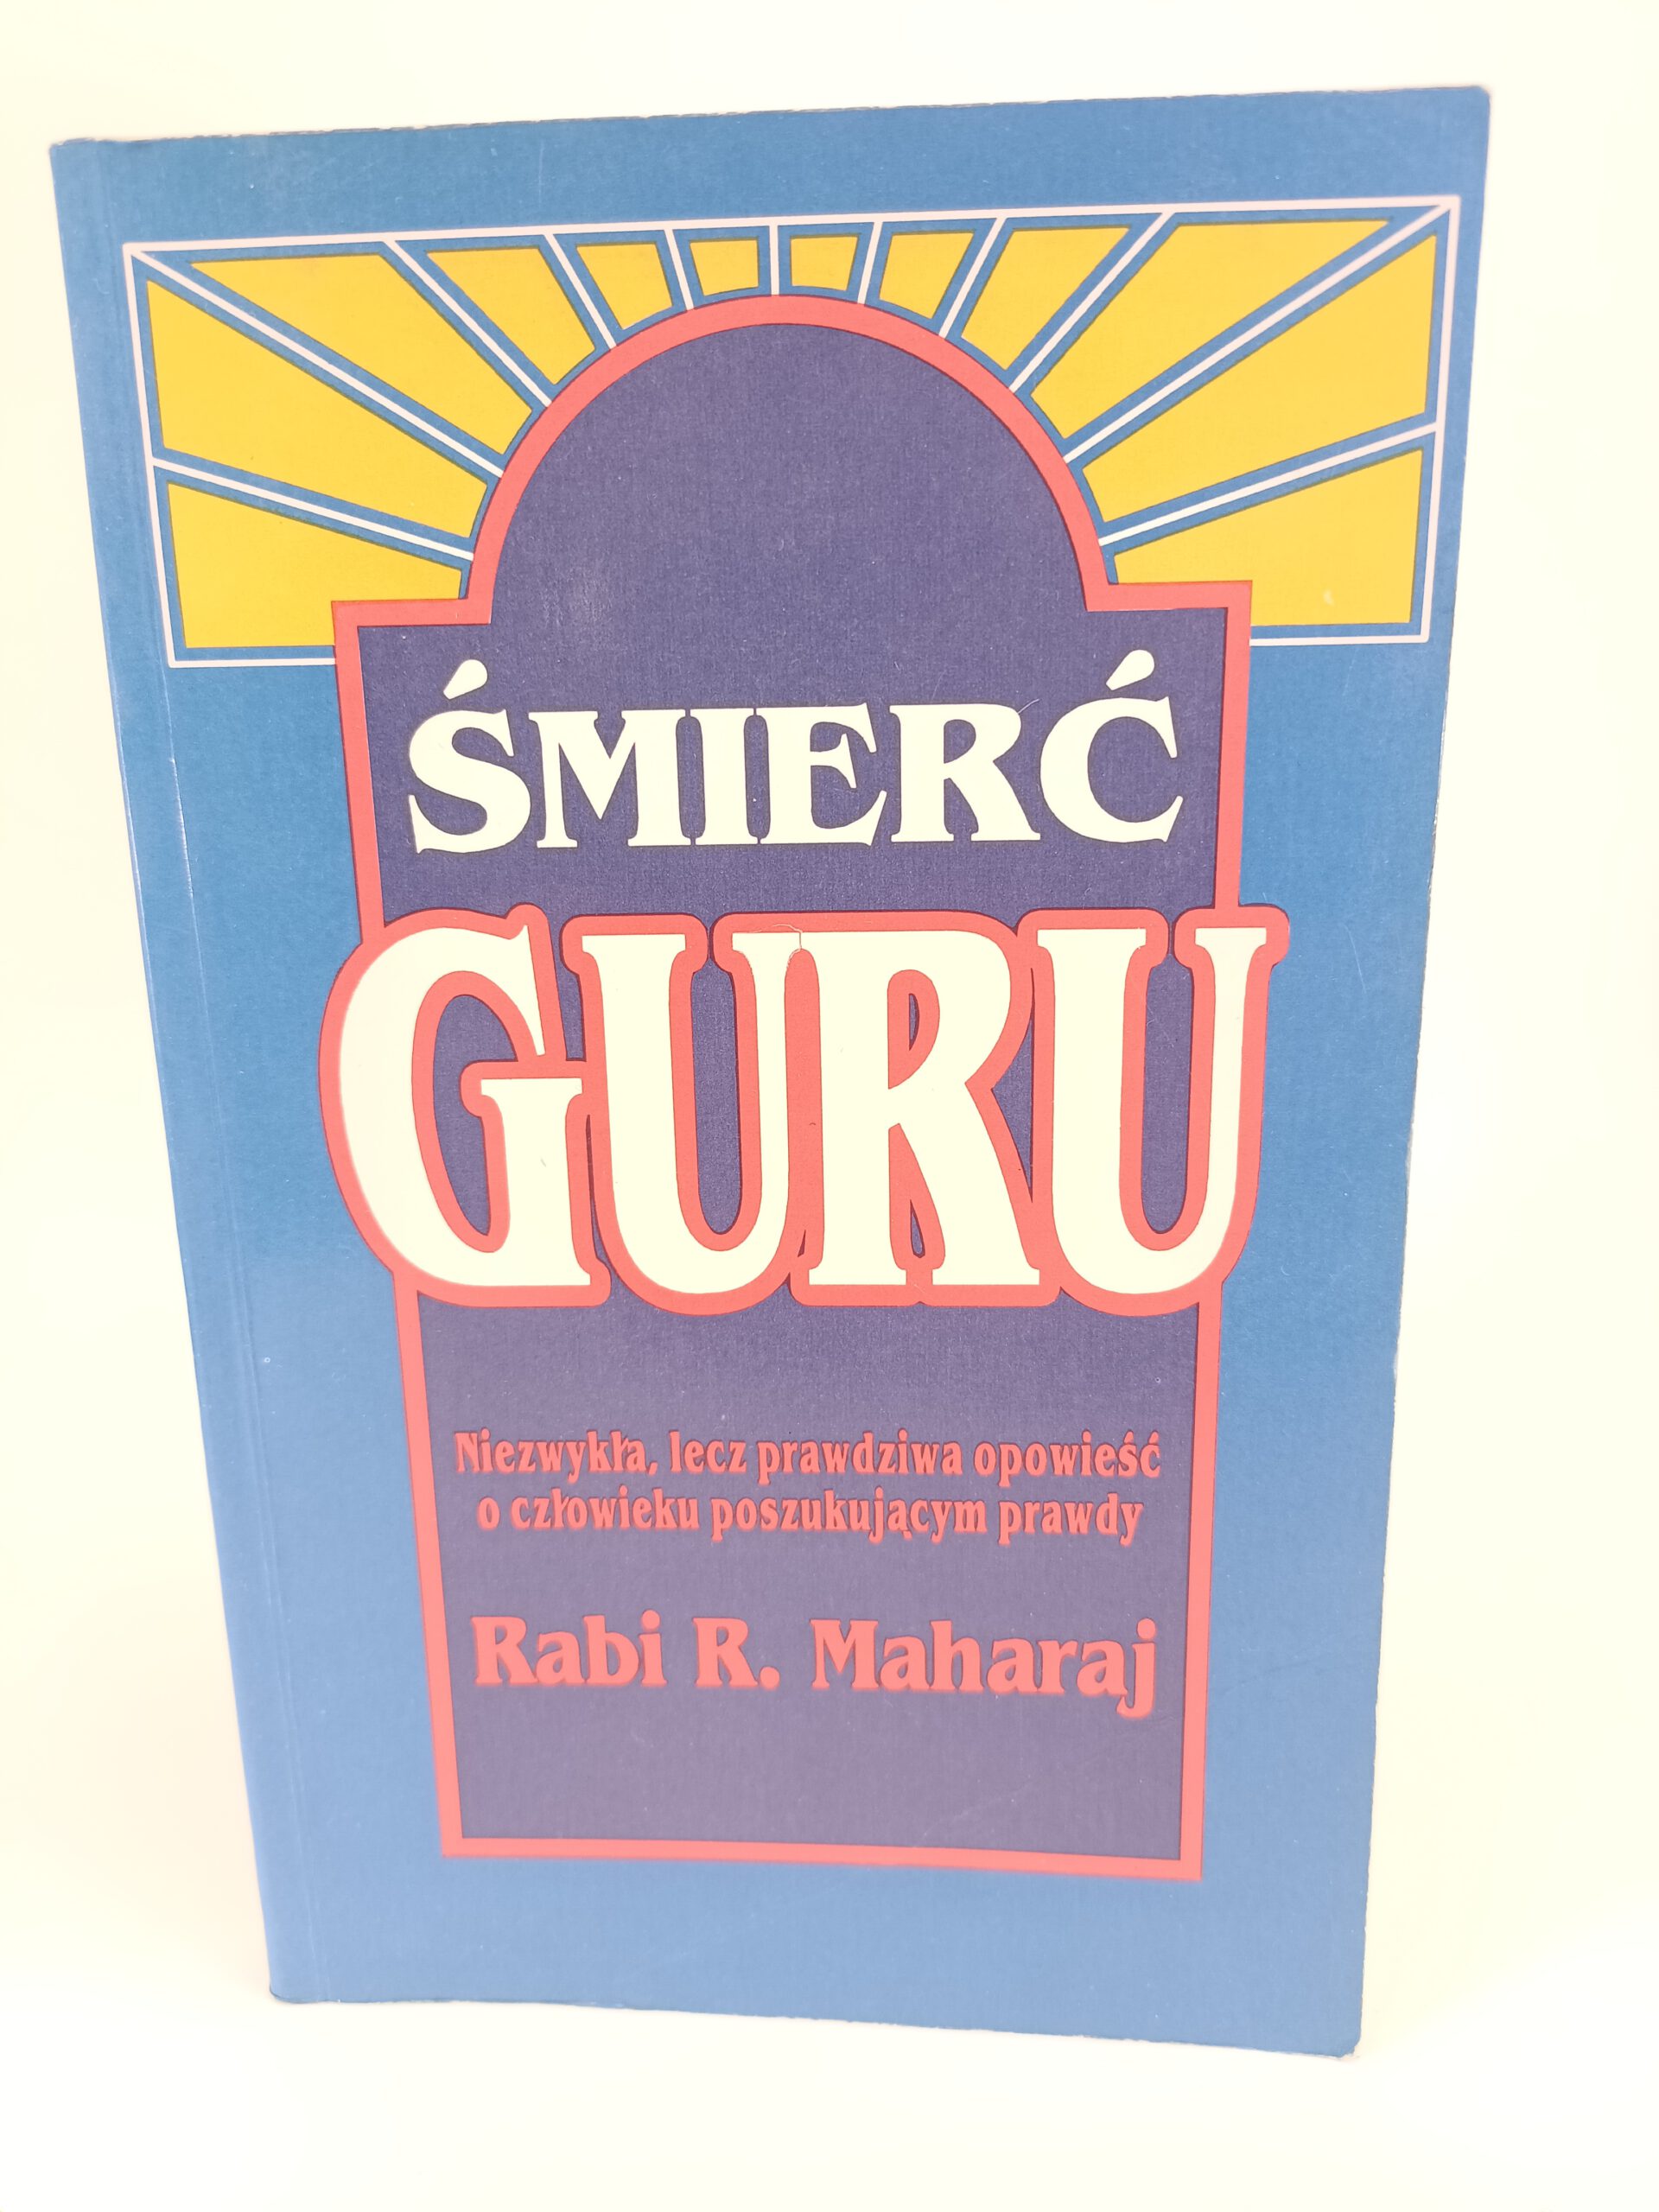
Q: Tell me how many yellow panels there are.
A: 12